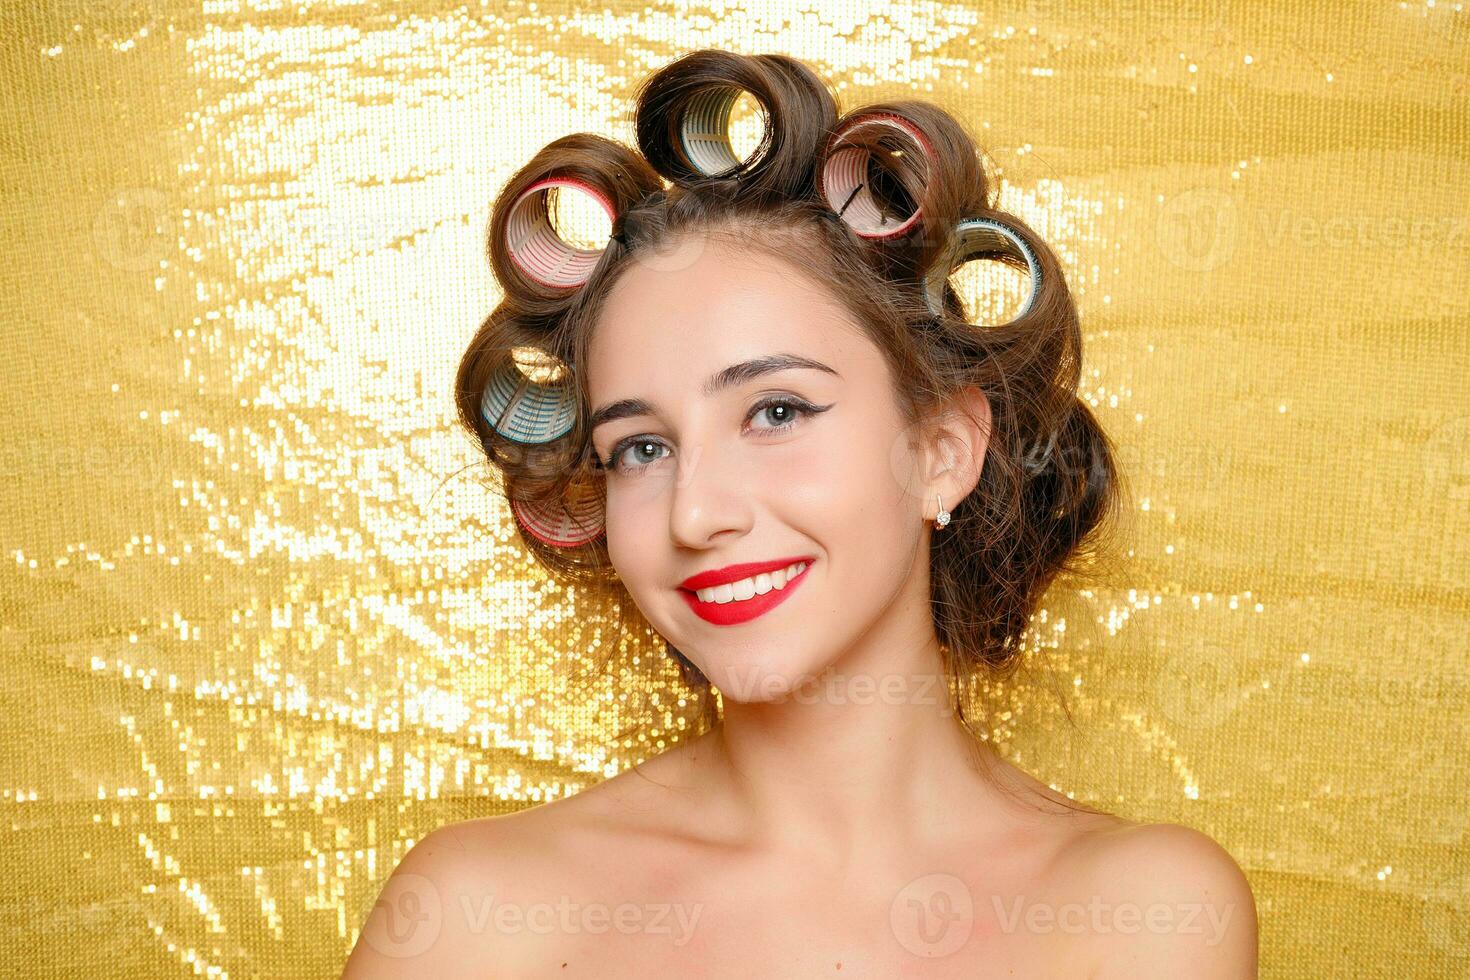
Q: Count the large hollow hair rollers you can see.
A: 6